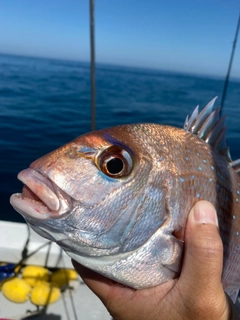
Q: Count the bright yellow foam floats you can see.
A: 4